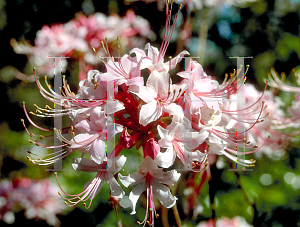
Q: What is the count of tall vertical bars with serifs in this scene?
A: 4